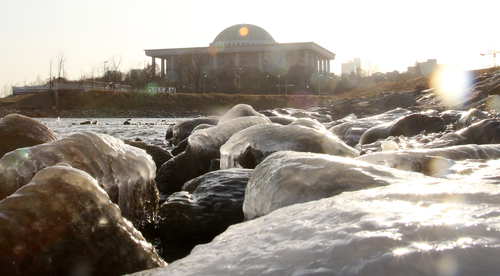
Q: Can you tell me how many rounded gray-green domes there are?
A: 1